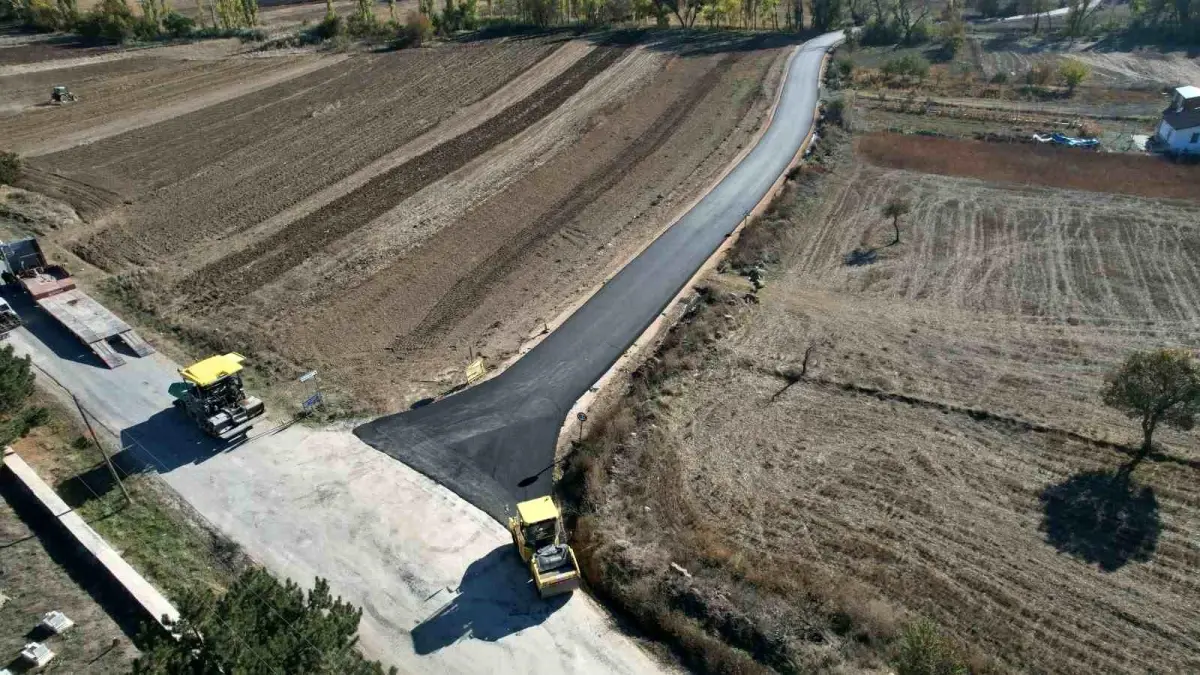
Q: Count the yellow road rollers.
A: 1